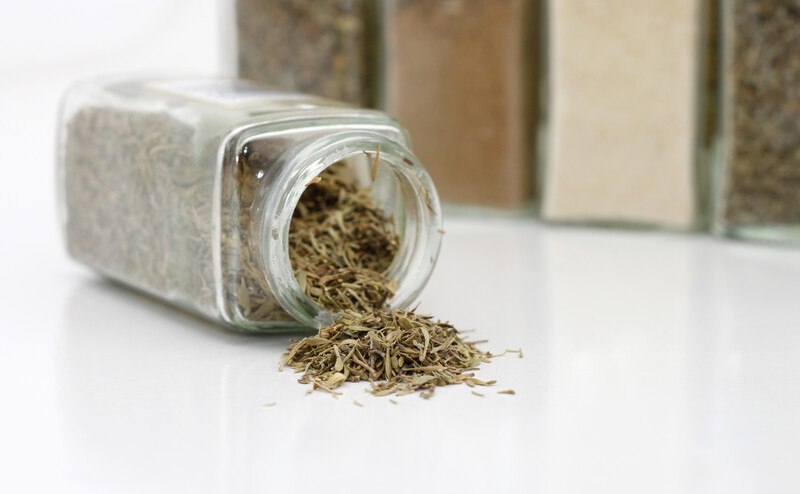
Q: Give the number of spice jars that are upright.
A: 4